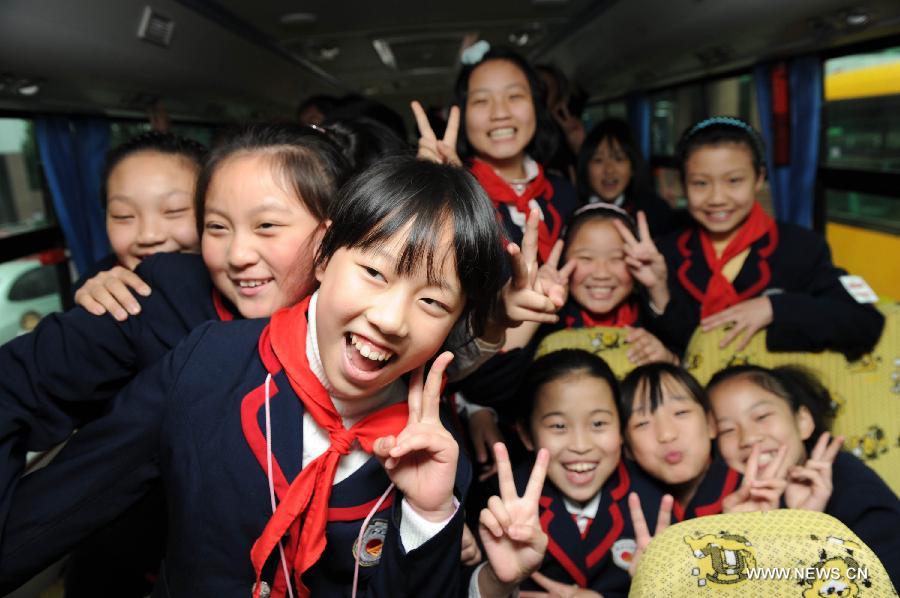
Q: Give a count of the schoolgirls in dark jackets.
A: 10